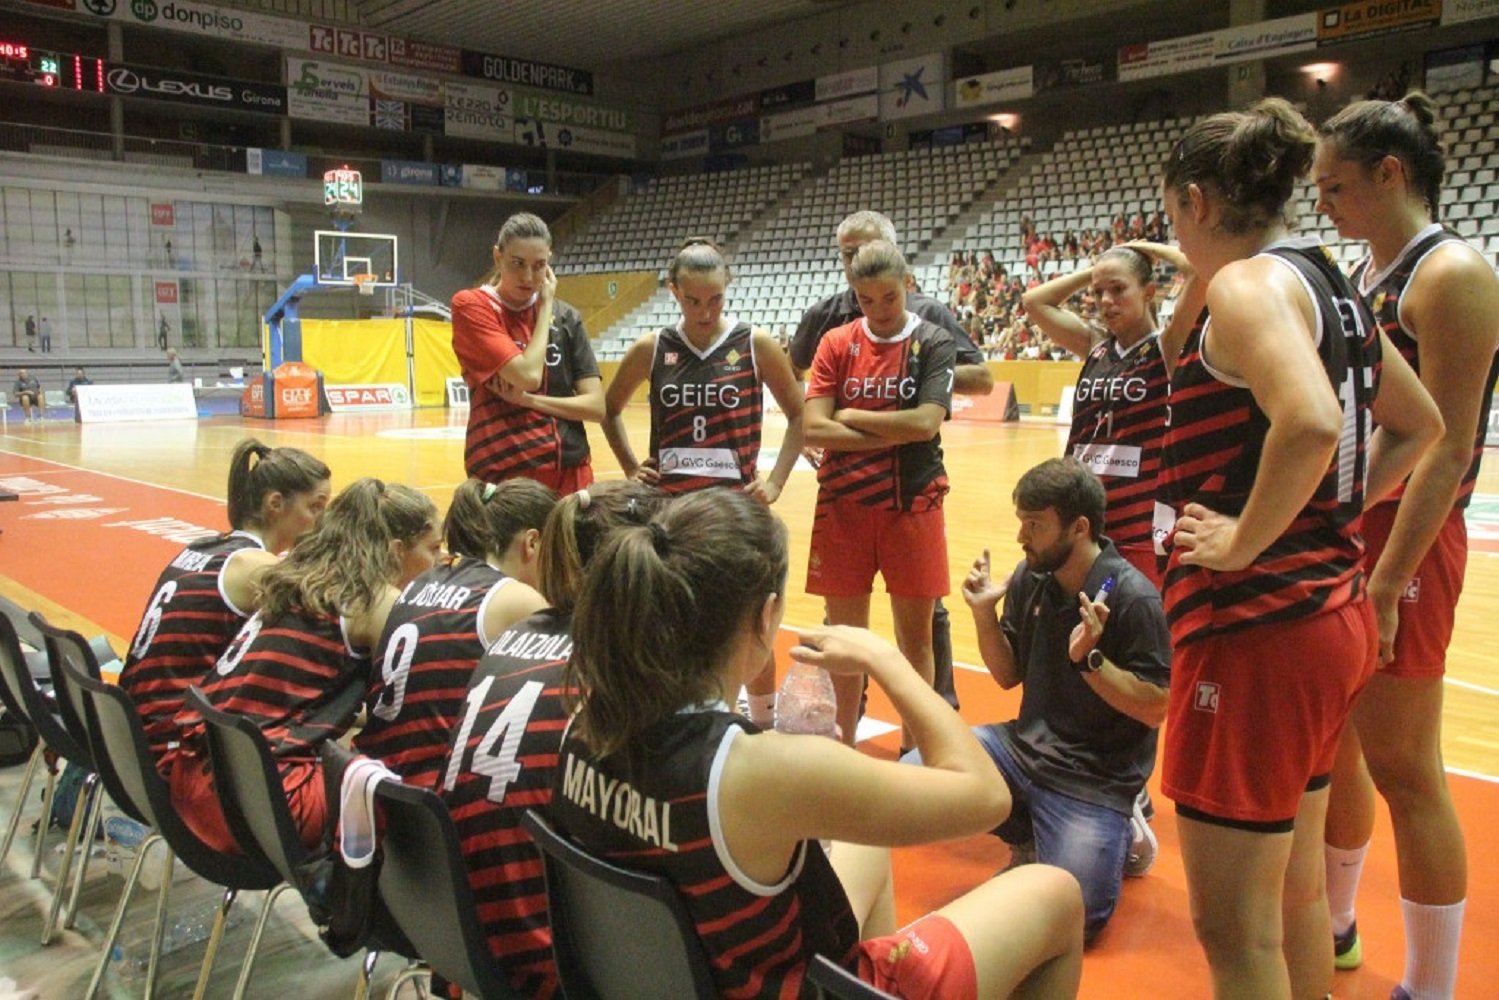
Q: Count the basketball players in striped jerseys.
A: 11